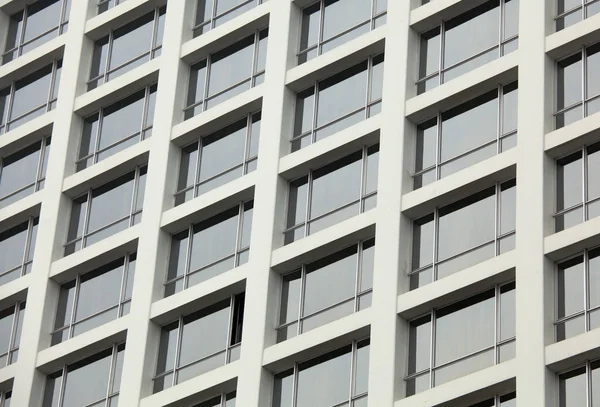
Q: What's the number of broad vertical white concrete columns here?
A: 5